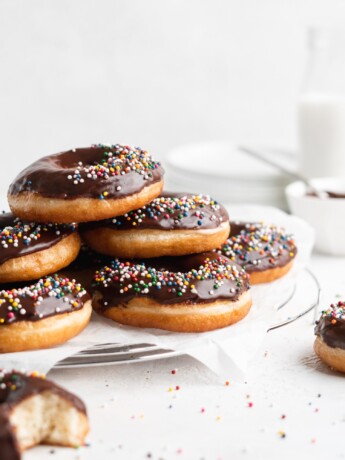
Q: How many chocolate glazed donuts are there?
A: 8